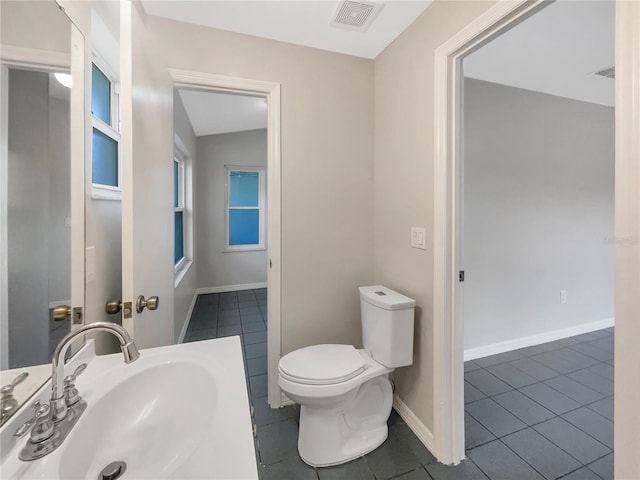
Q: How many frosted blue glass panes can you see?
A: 6